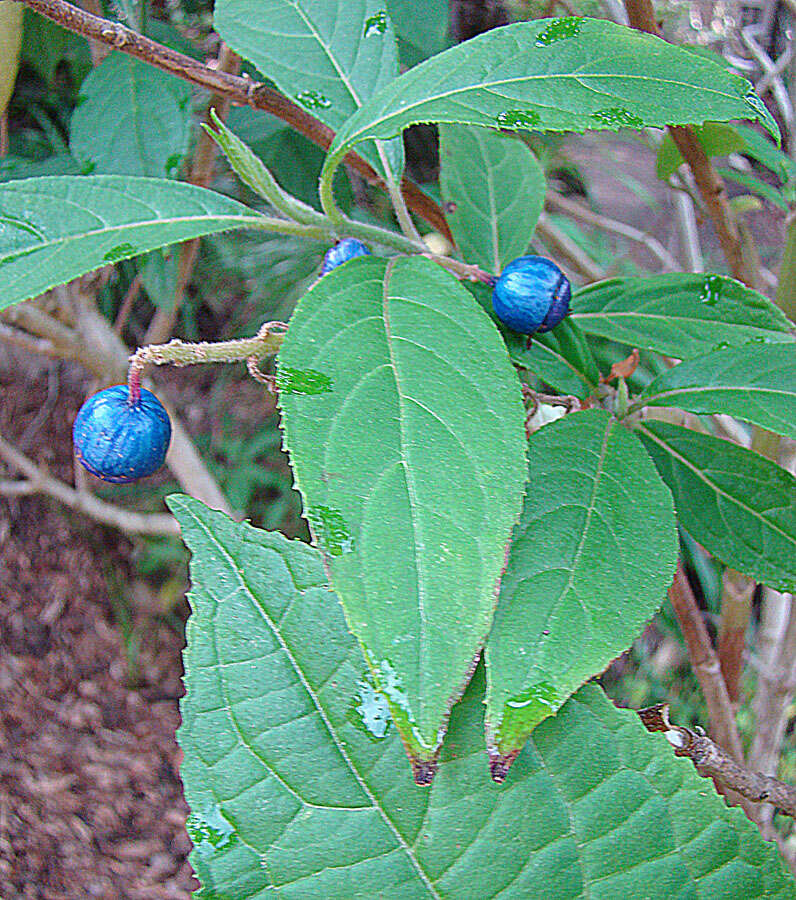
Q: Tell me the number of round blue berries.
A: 3